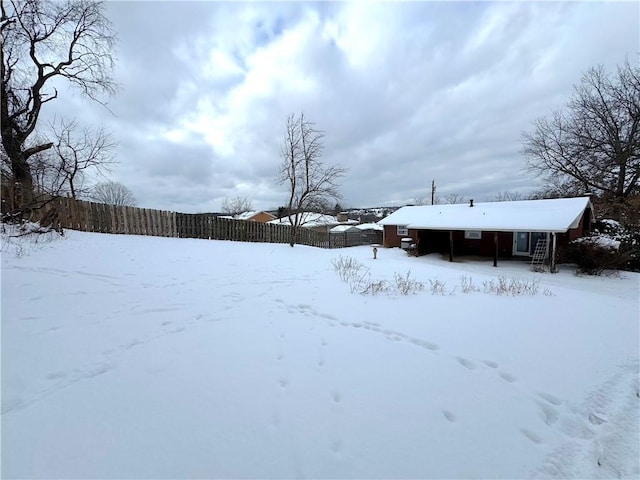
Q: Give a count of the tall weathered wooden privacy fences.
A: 1